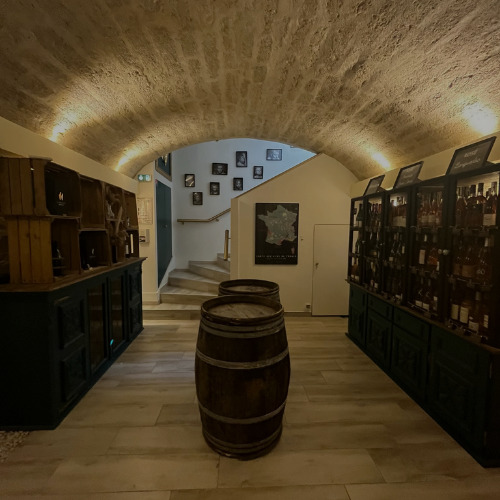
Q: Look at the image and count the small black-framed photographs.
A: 8